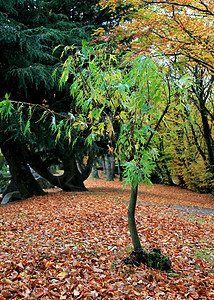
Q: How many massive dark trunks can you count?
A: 2